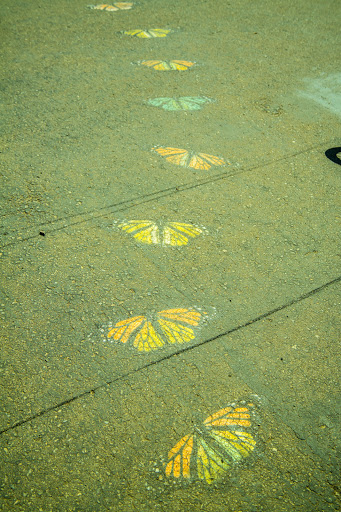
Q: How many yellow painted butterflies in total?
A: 2